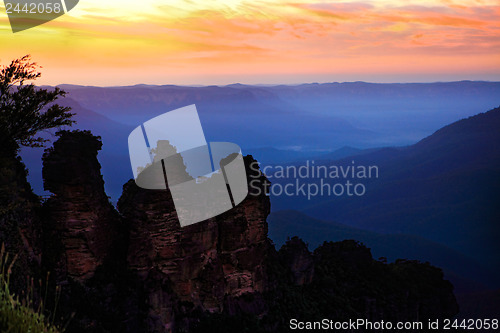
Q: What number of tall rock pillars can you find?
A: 3